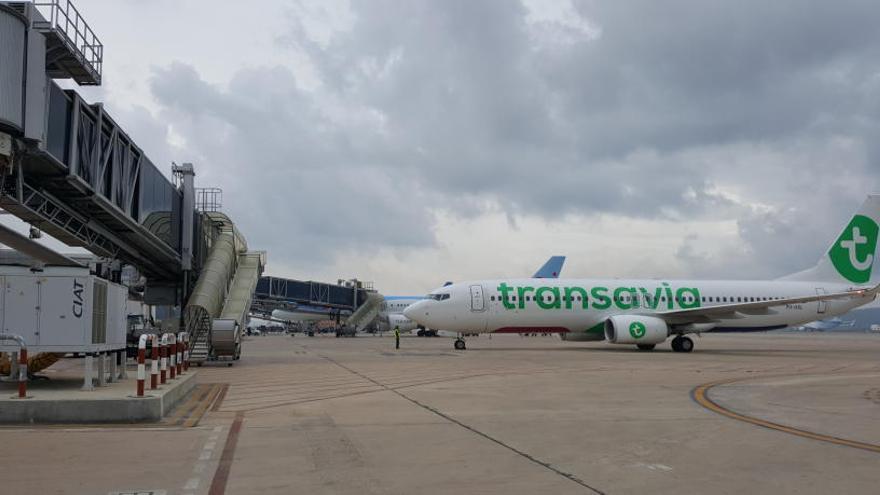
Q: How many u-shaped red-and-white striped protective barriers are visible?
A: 4